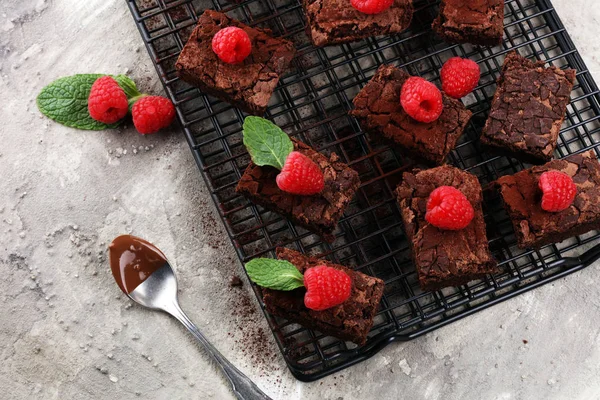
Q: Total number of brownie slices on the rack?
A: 9